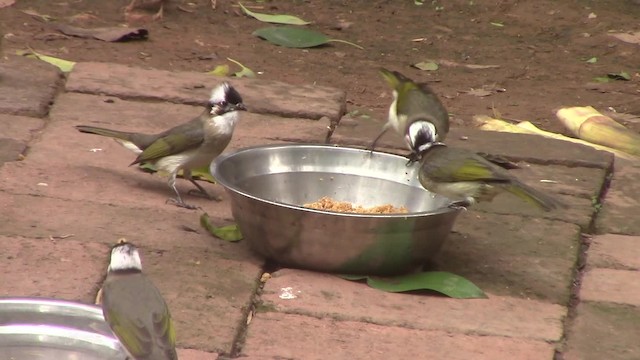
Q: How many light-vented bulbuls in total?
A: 4